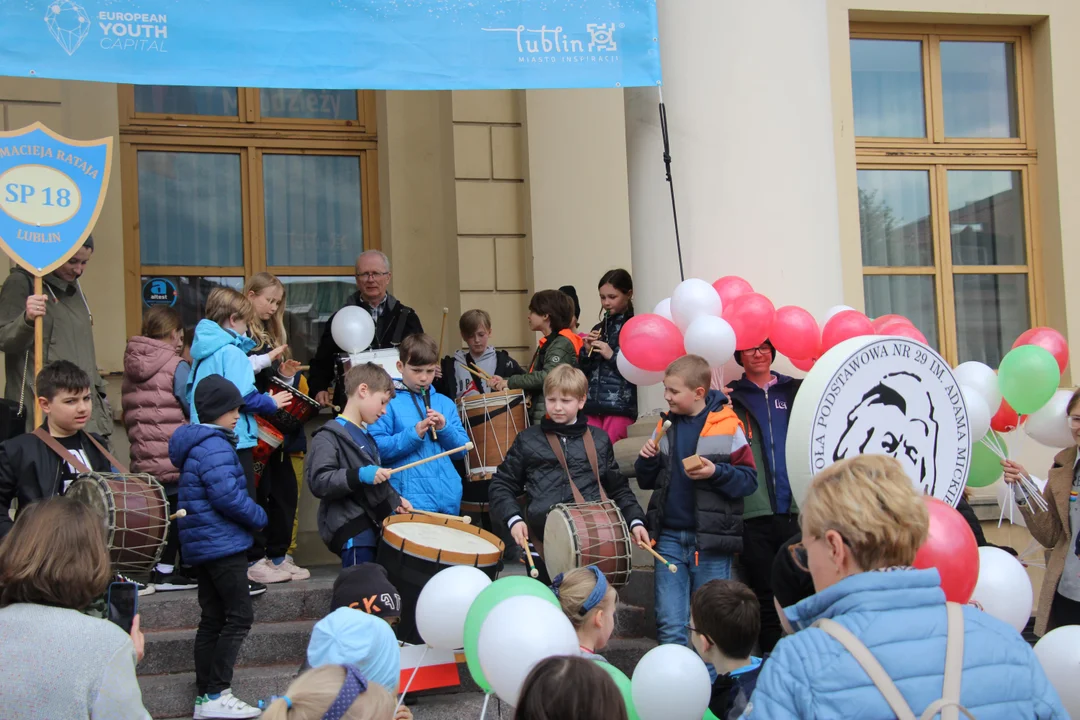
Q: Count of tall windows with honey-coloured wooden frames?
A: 2